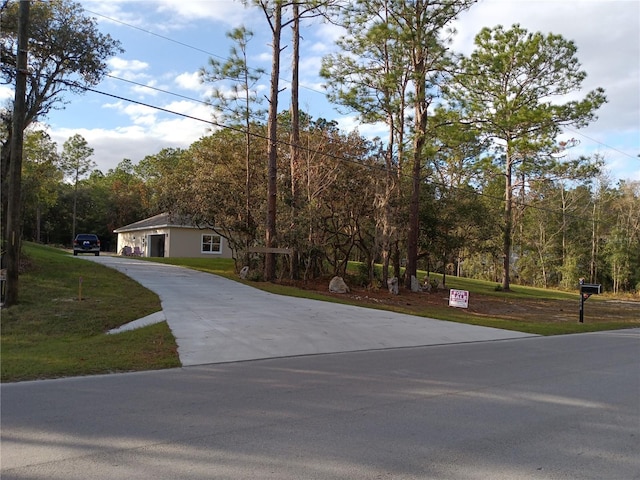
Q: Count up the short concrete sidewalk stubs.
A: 1